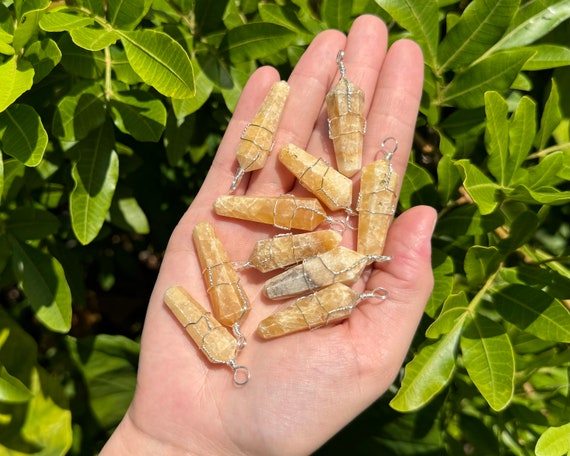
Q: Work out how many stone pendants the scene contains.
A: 10